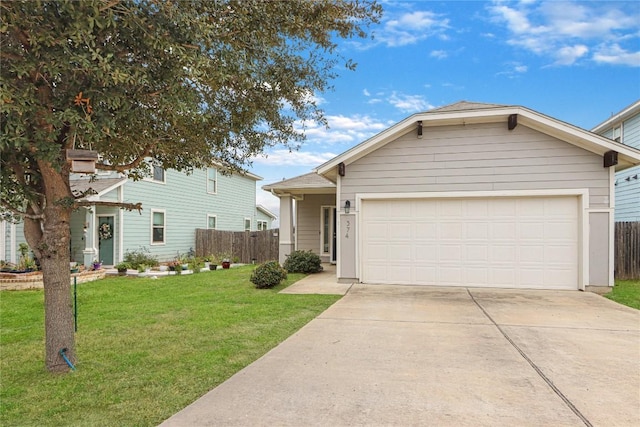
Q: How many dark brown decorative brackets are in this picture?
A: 4